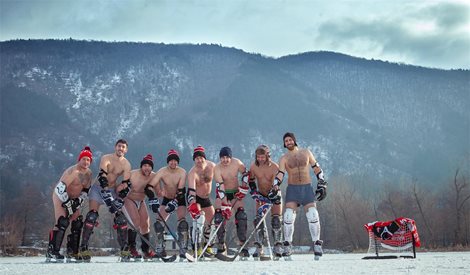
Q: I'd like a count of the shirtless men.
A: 8